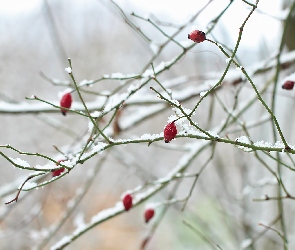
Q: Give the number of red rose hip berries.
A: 7